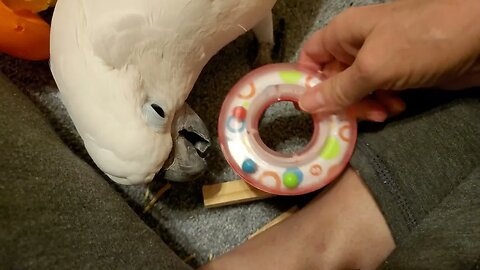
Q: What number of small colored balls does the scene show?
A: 3